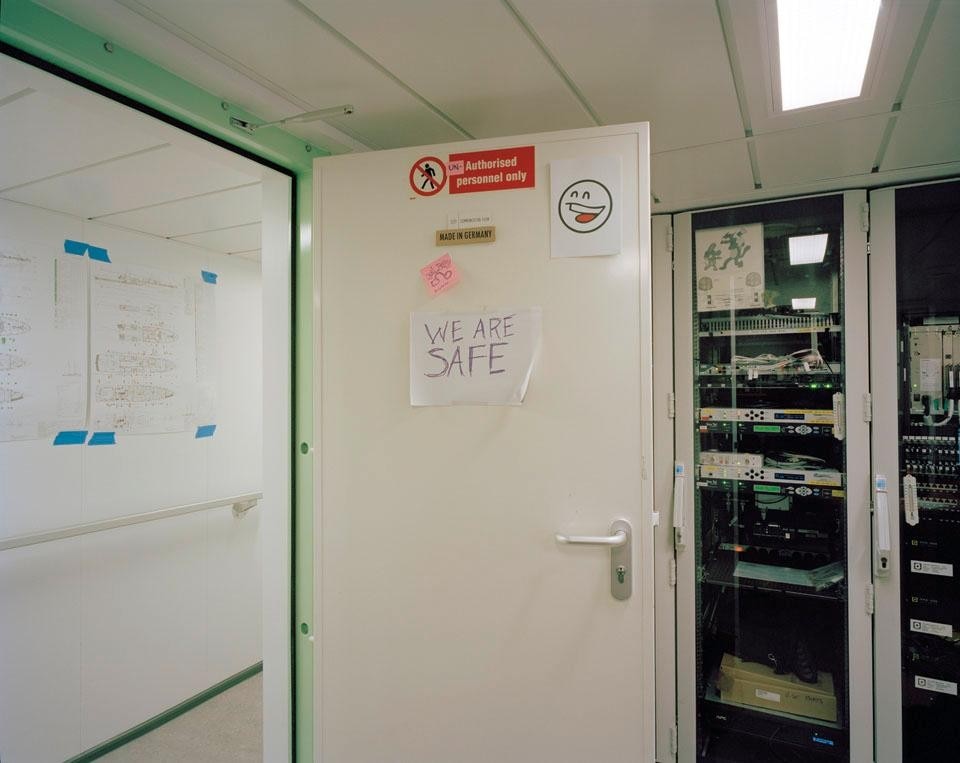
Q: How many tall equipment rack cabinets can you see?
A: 2